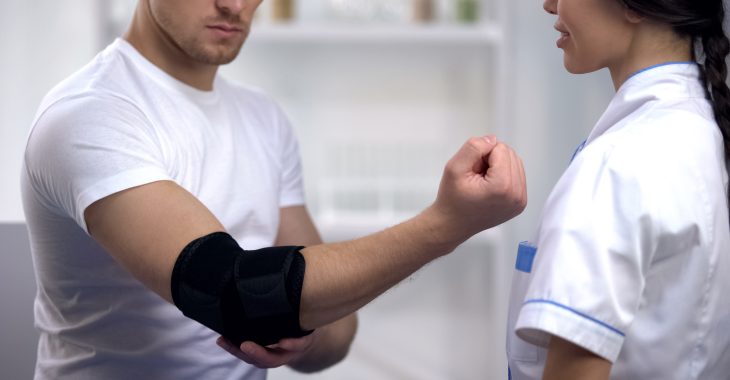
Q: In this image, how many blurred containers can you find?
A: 3